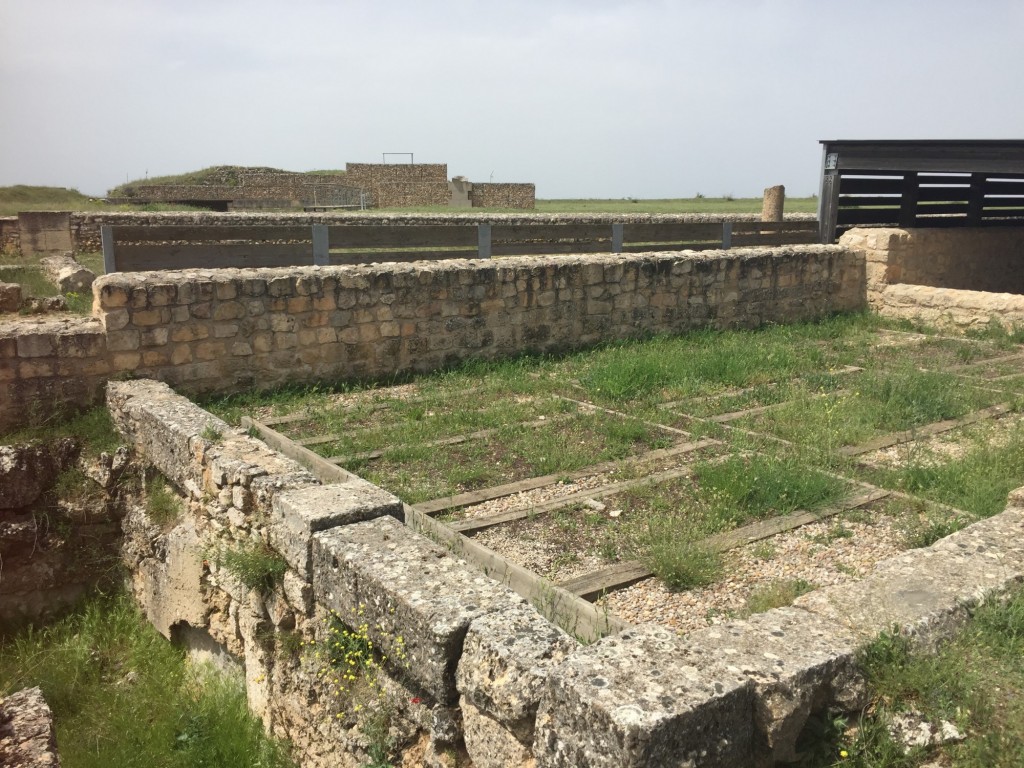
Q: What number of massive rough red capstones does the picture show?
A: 0